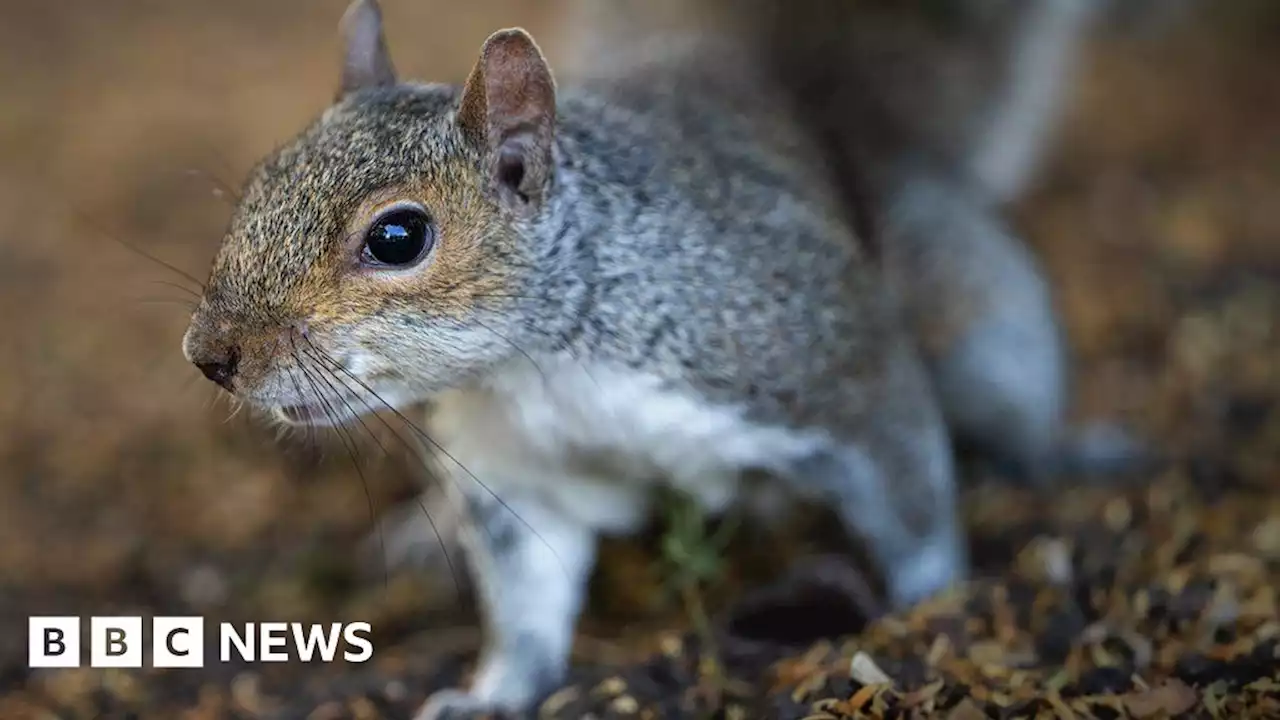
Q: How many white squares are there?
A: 3